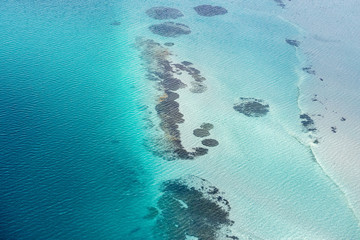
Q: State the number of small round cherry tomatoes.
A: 0